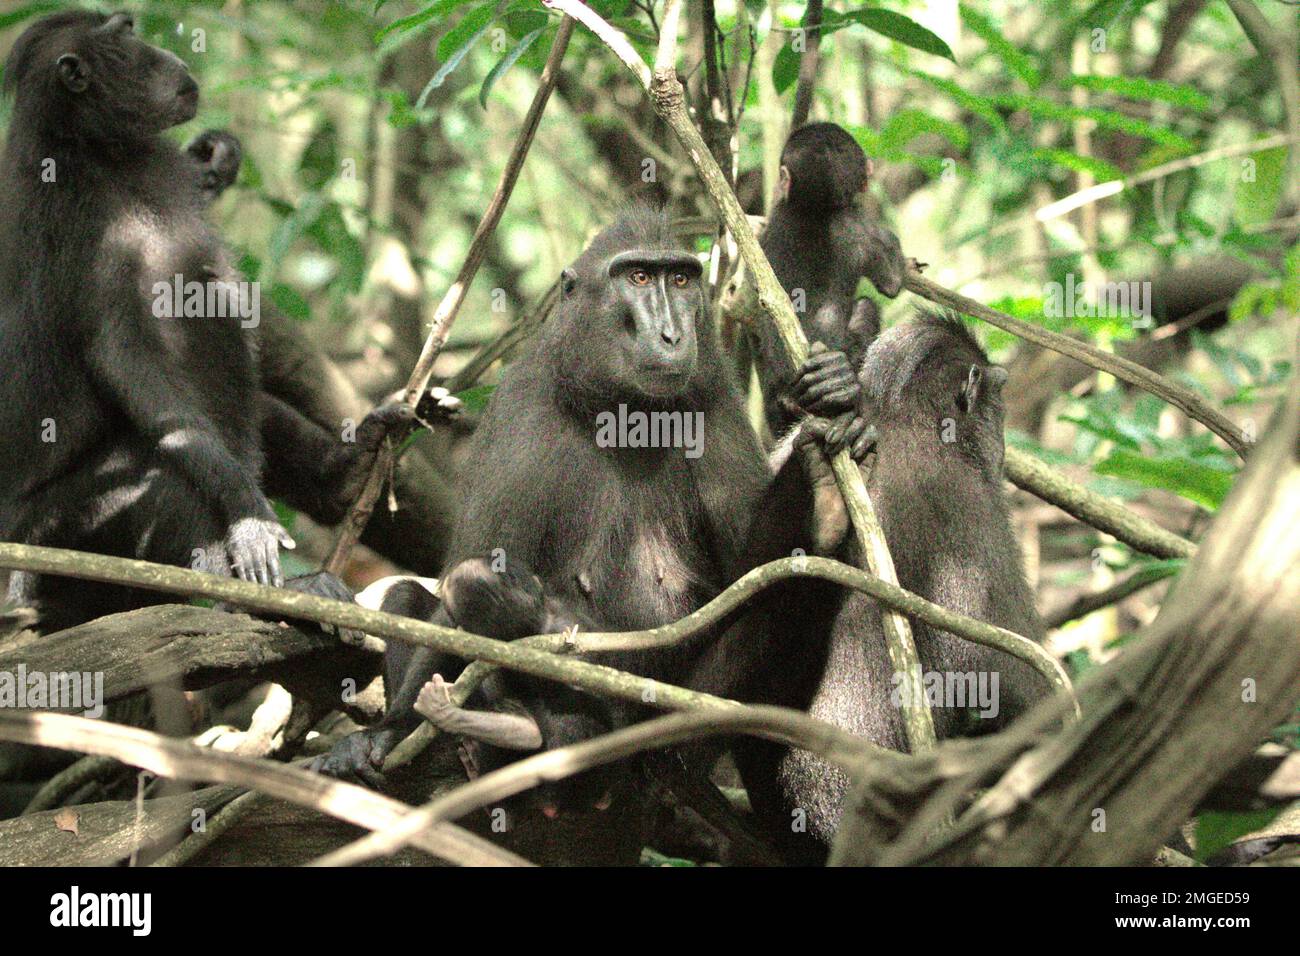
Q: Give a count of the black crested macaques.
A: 6